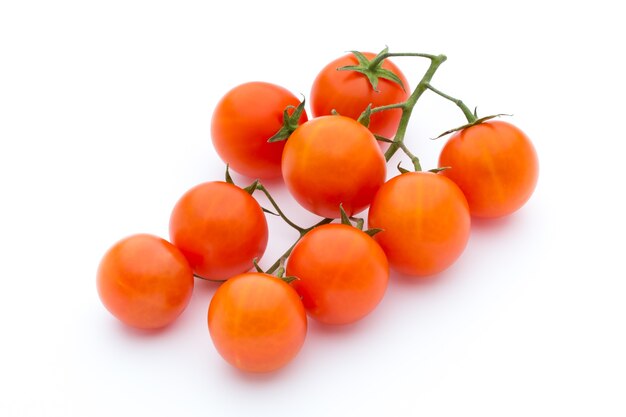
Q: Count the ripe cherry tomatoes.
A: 9